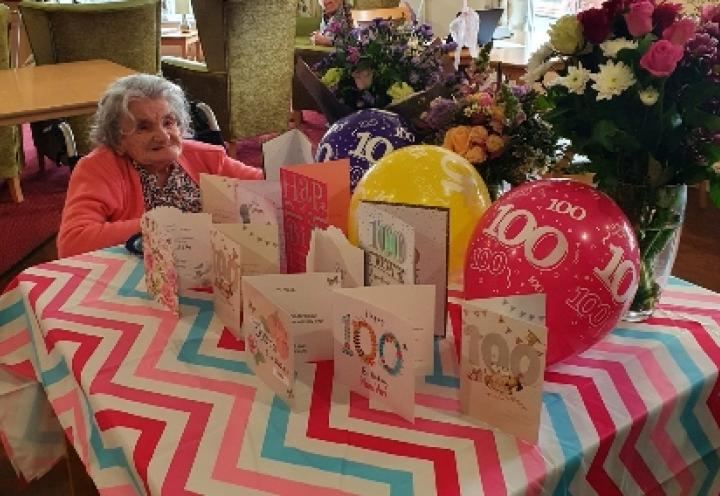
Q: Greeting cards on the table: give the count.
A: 11